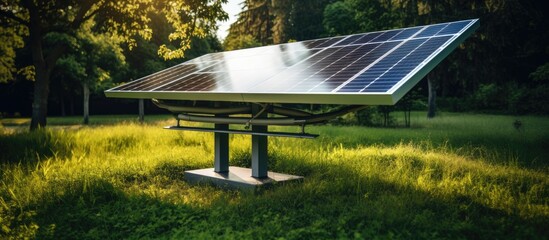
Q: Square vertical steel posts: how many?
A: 2